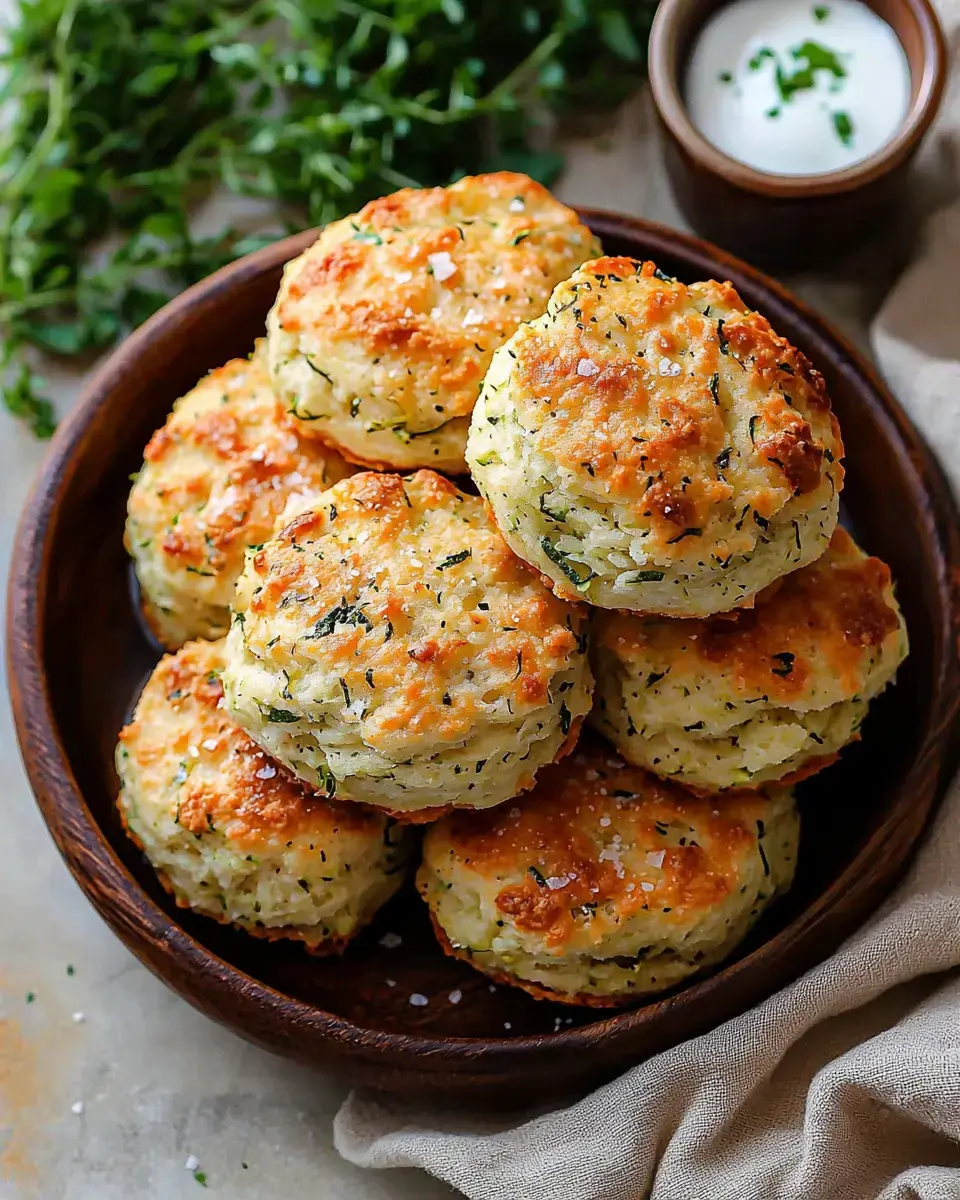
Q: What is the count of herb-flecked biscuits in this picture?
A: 7